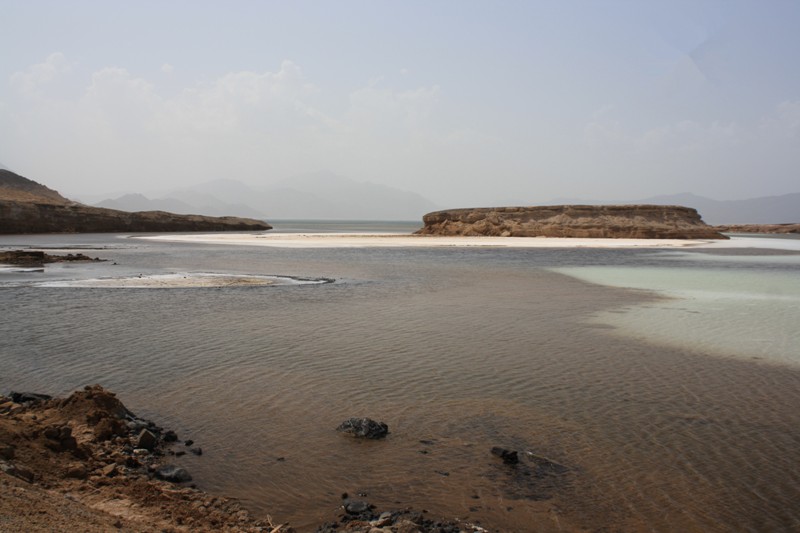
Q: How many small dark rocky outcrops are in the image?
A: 2